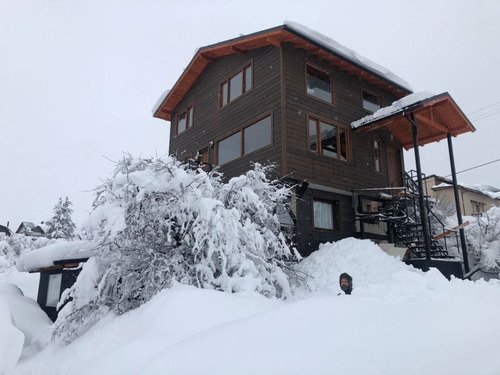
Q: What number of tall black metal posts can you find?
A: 2